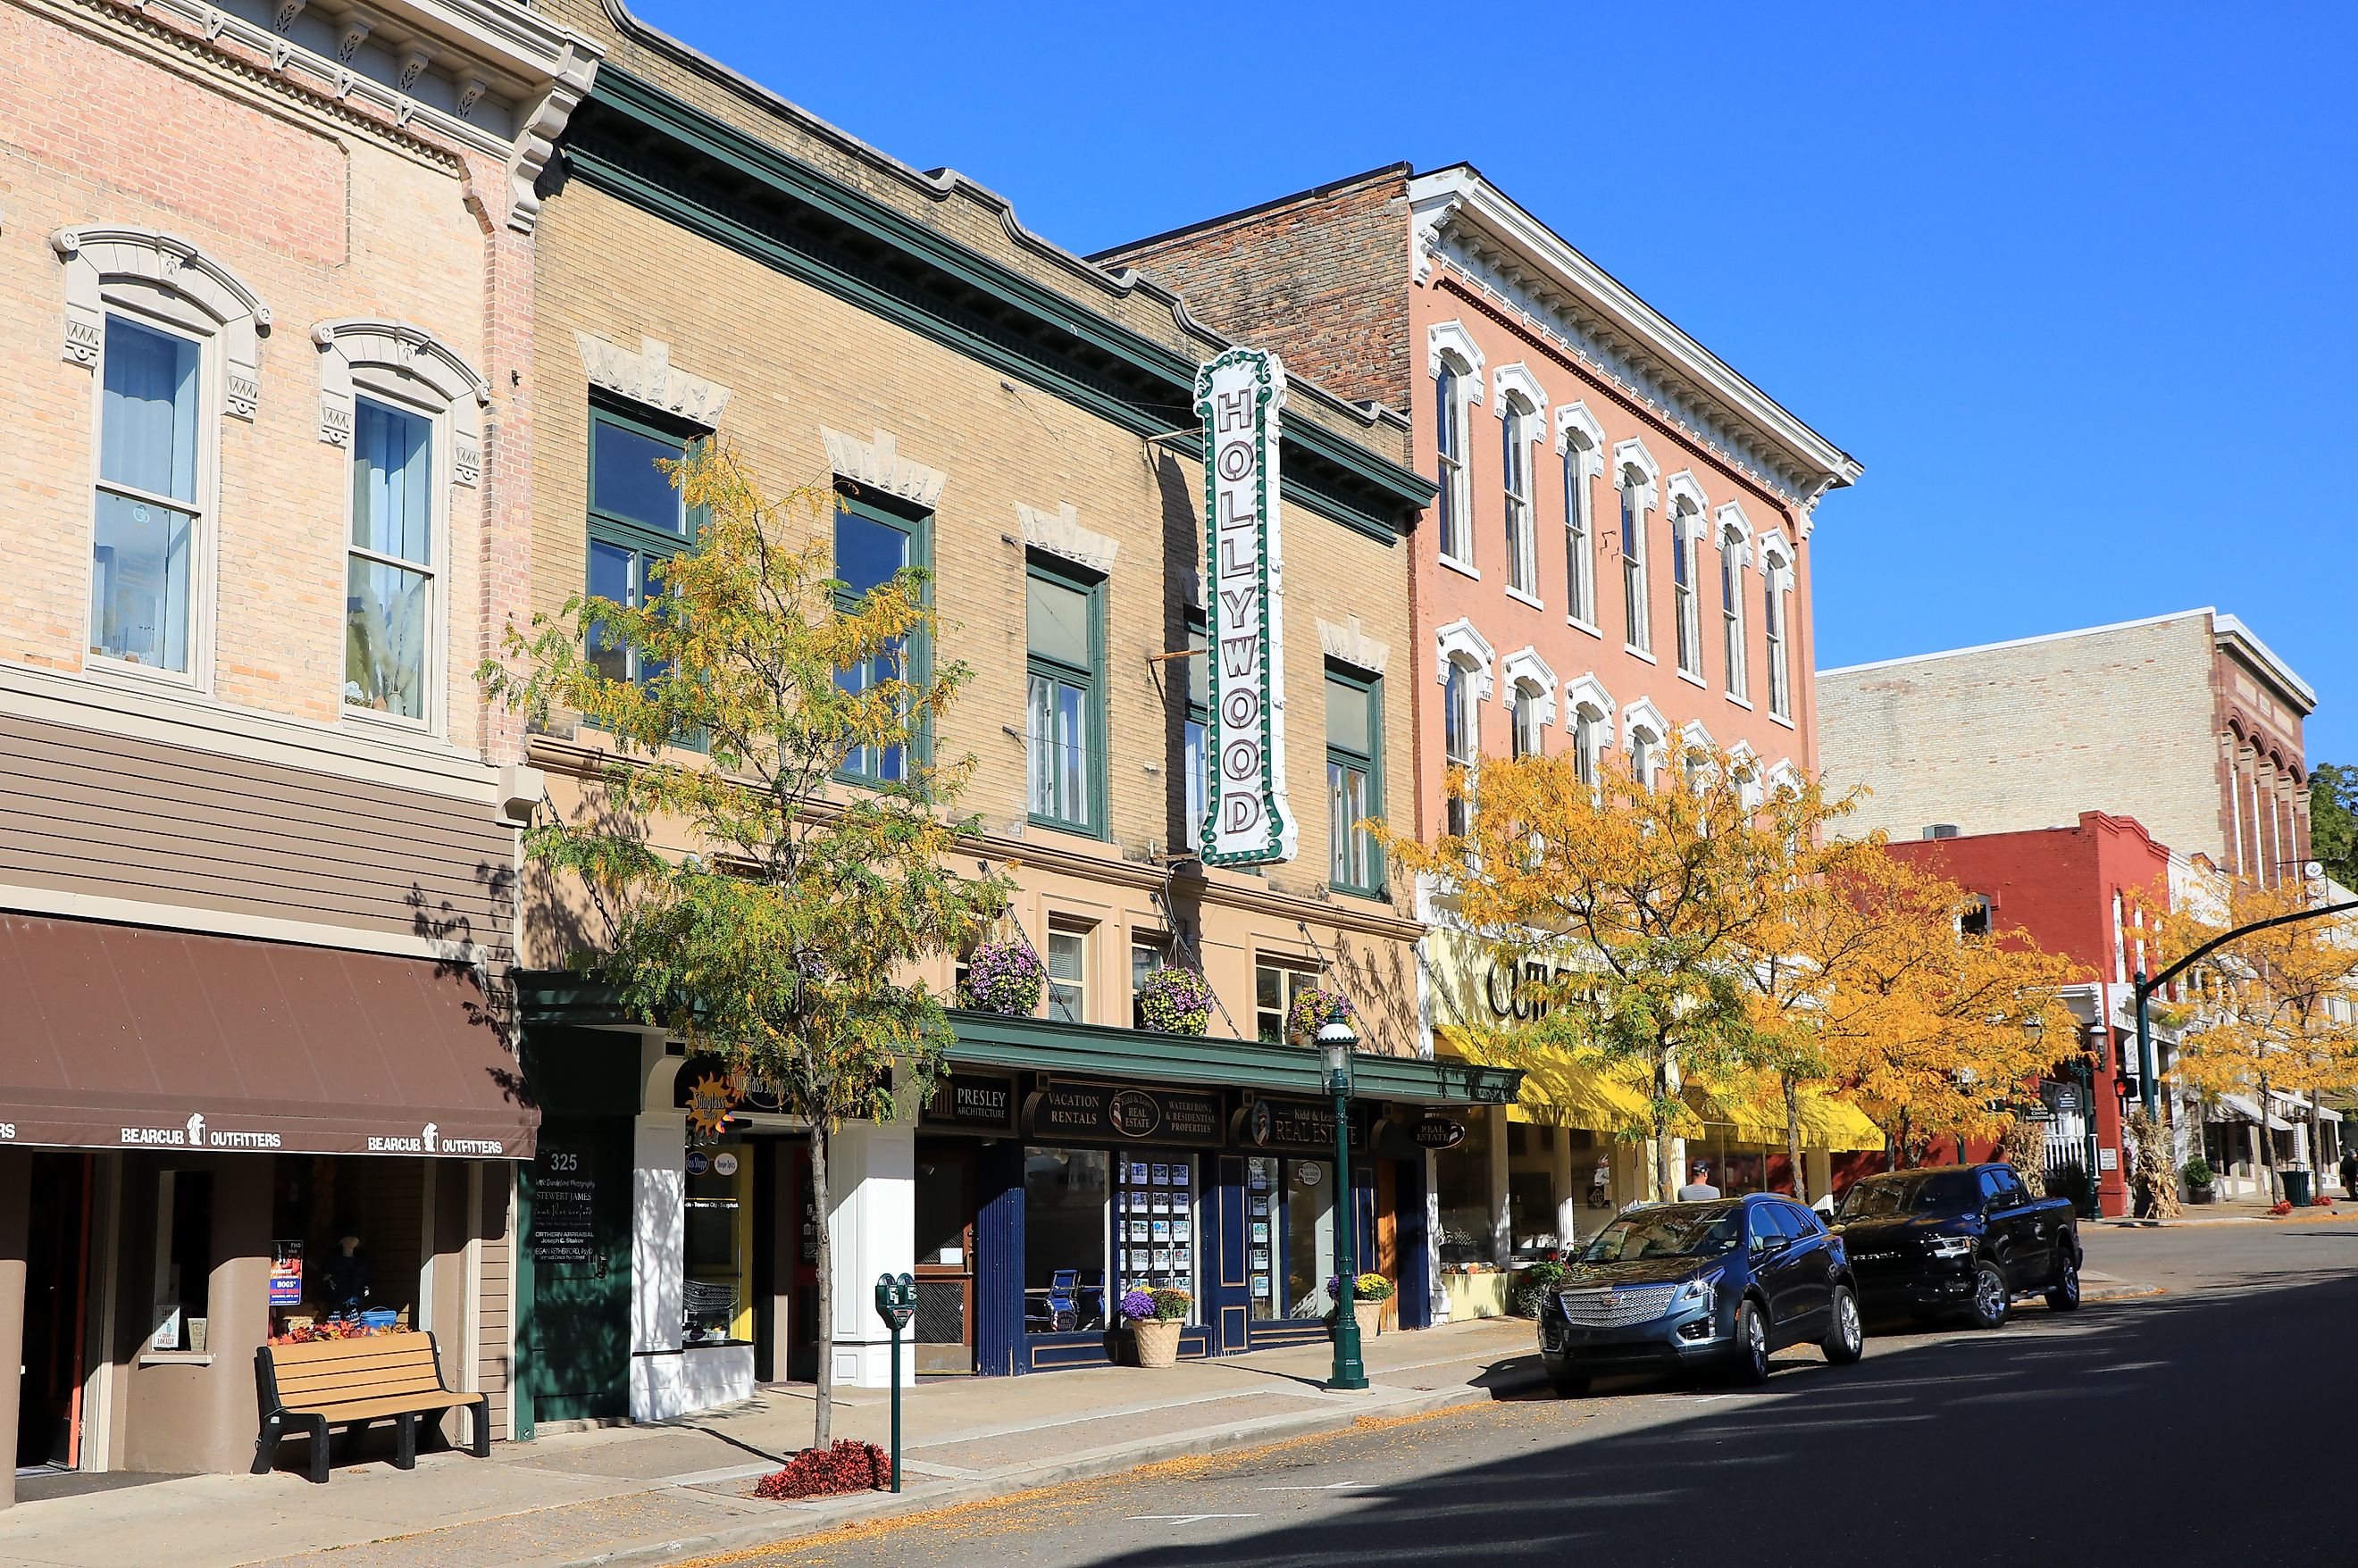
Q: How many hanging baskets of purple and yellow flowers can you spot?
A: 3